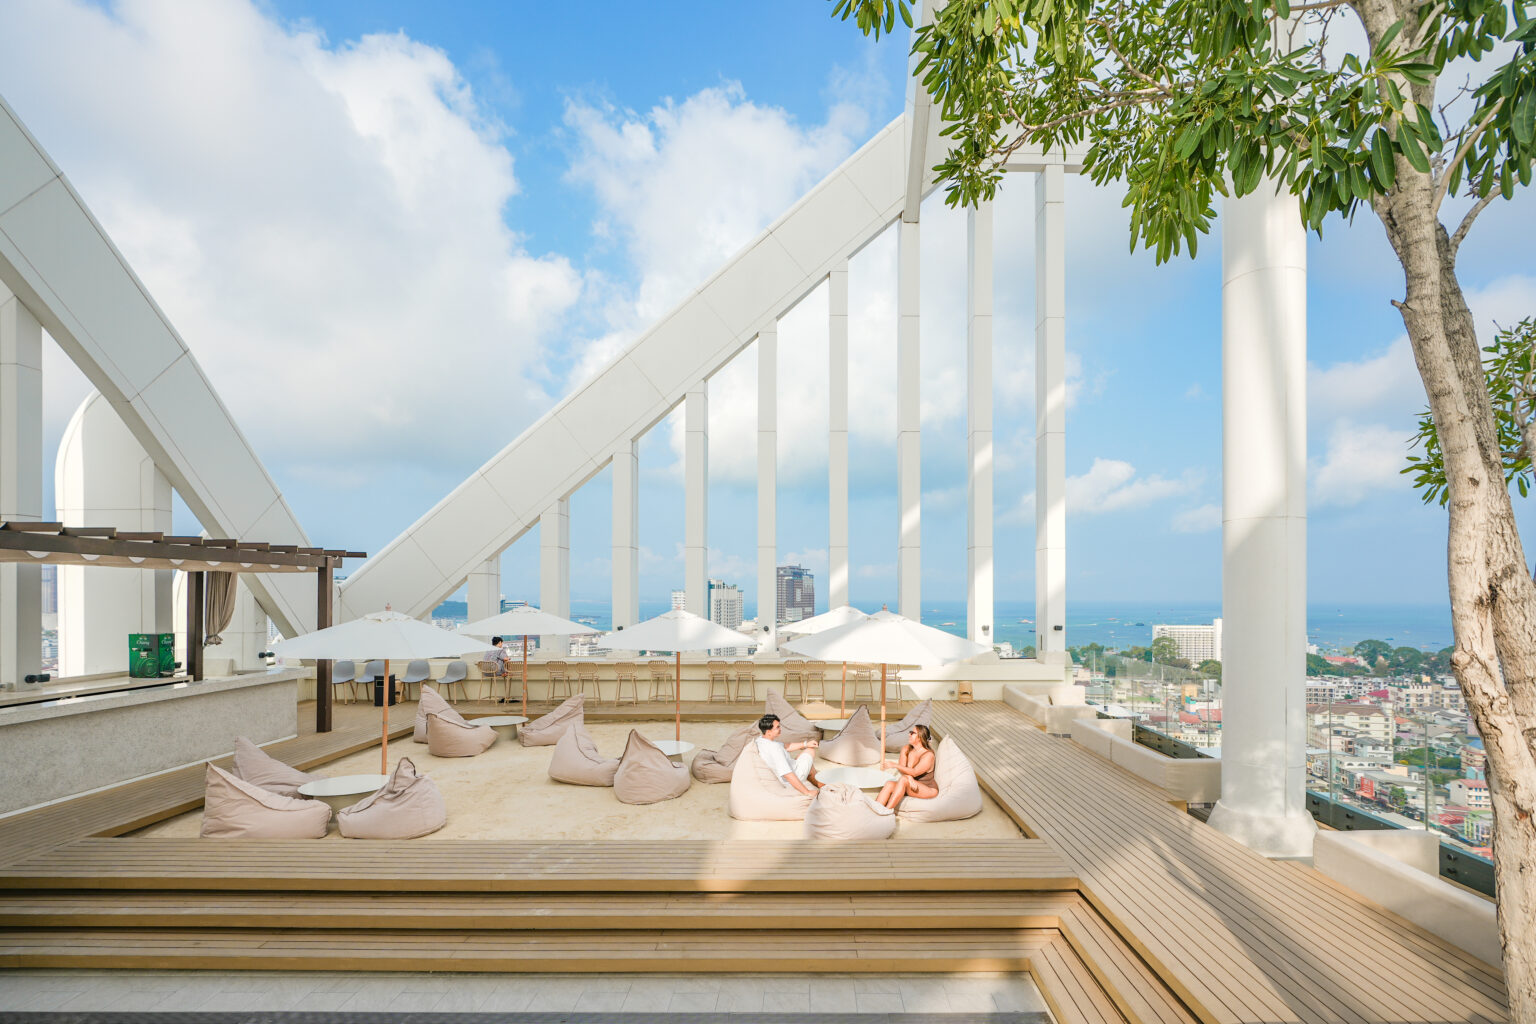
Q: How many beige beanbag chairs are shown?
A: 15